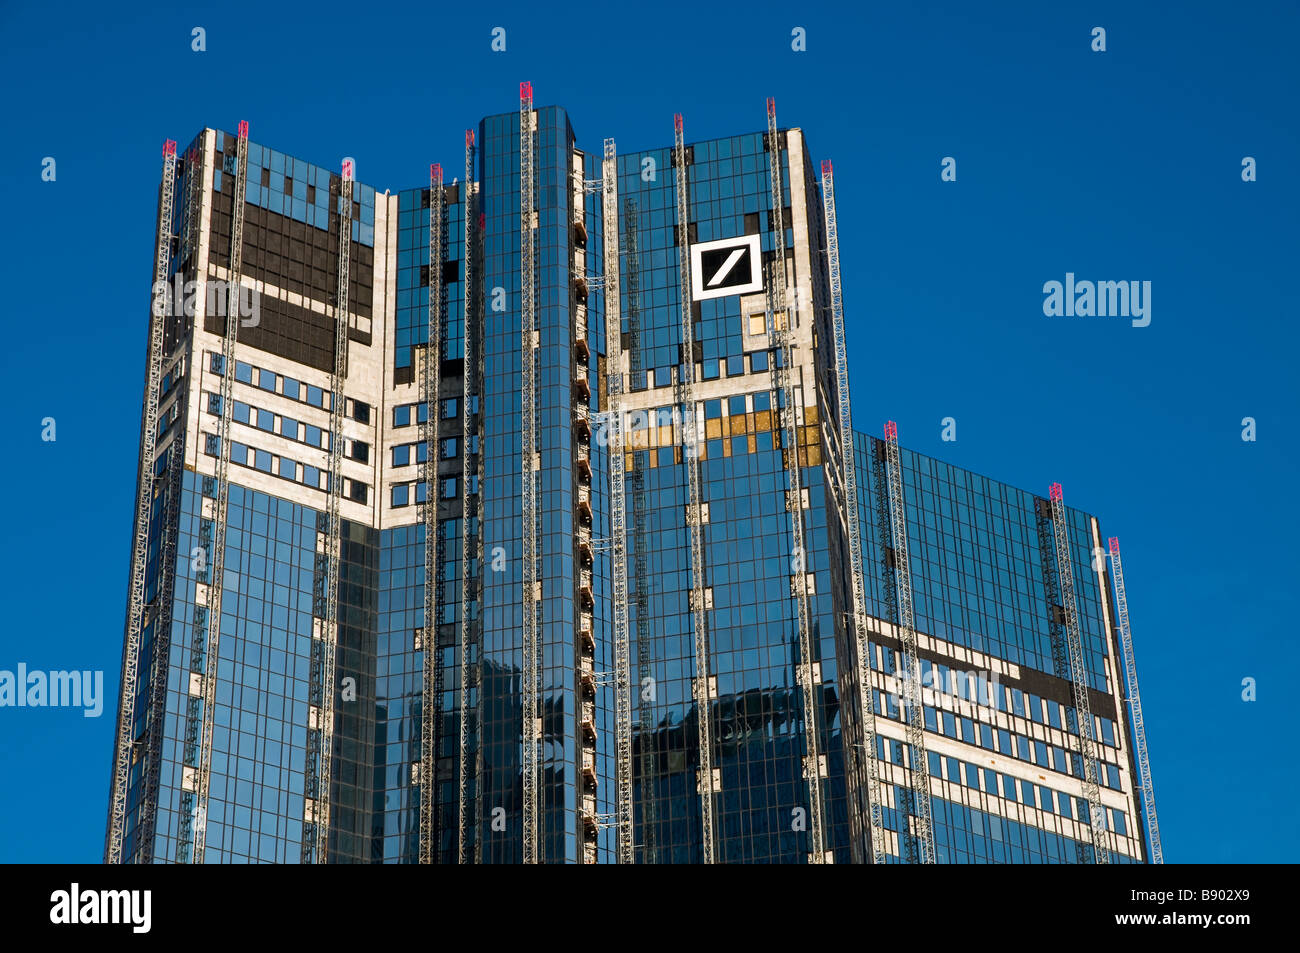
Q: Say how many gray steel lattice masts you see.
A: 13